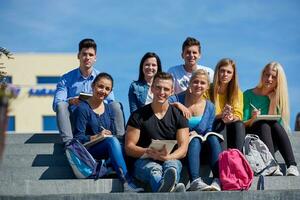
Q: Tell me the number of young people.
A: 8